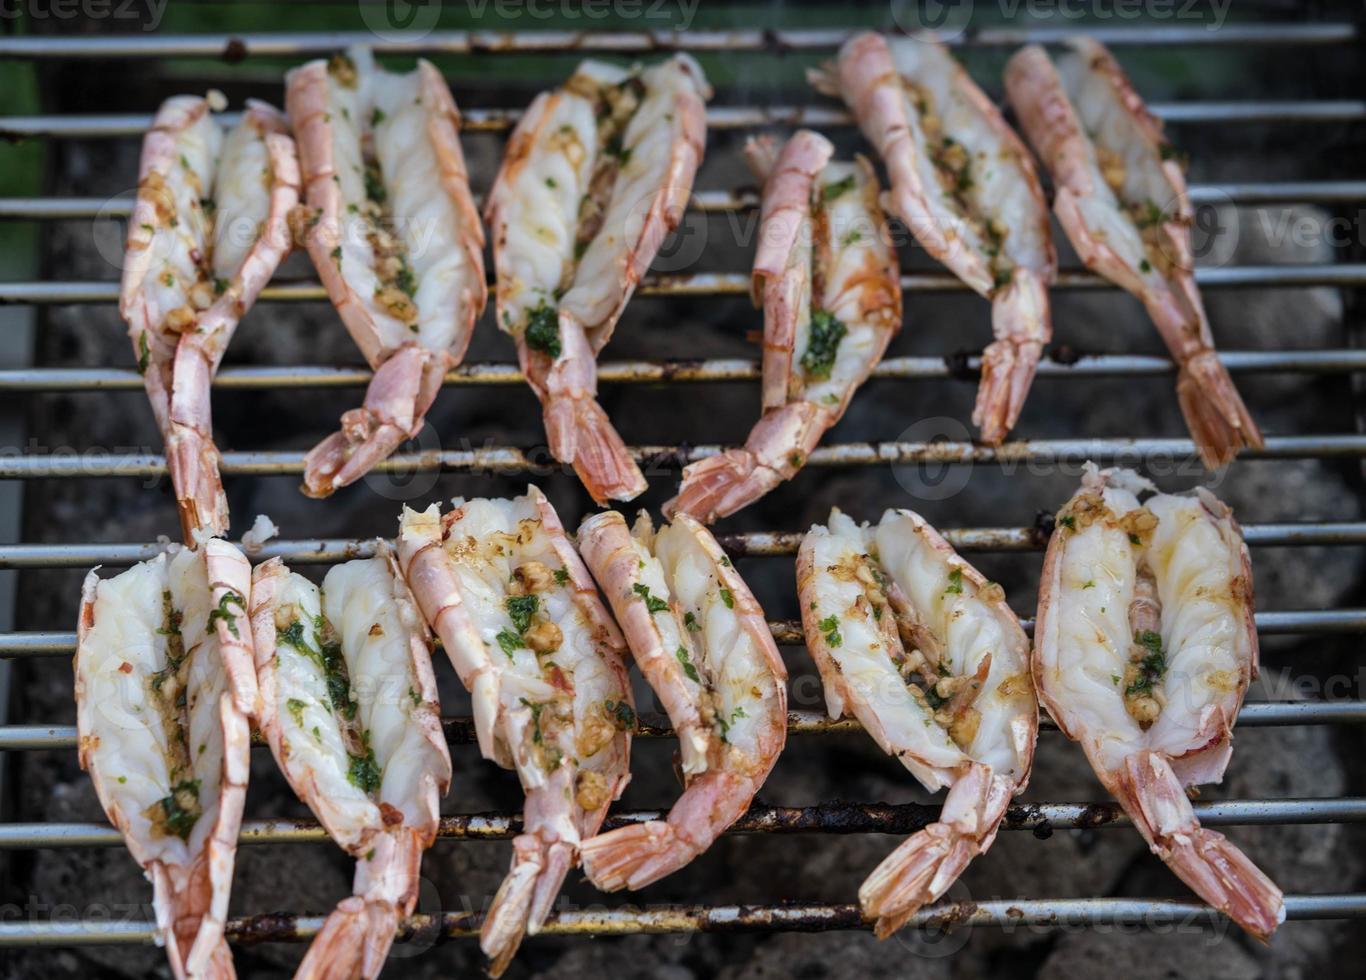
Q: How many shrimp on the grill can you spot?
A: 12